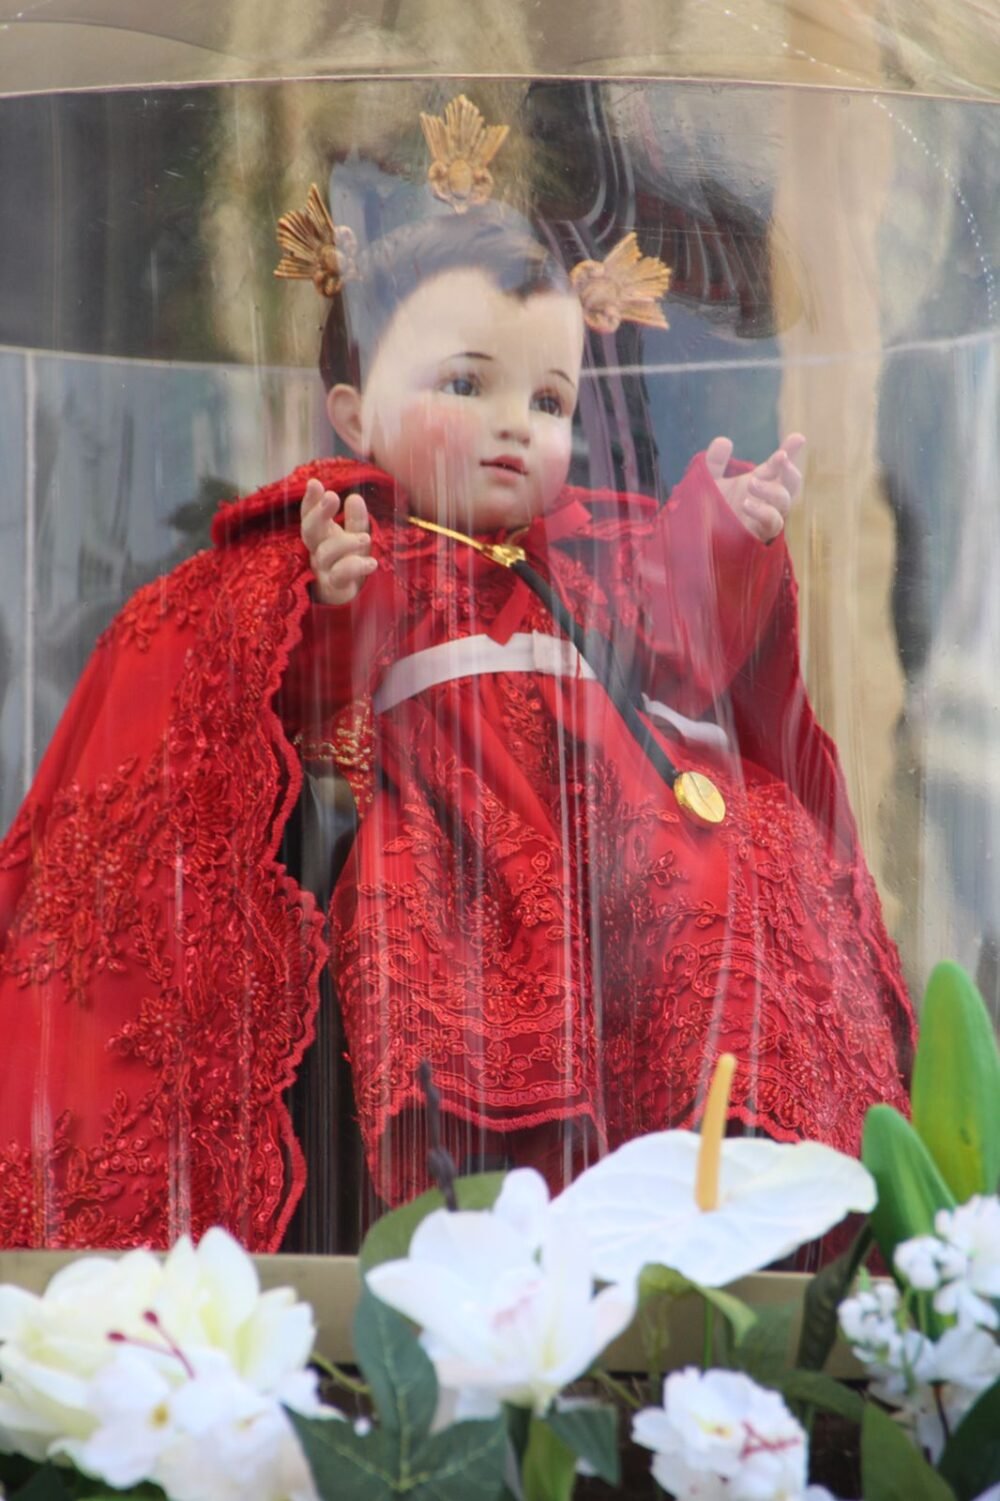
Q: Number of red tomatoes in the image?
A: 0